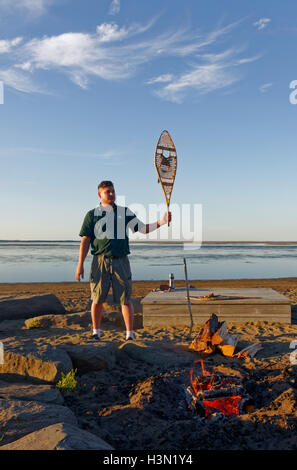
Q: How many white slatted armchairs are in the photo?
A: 0